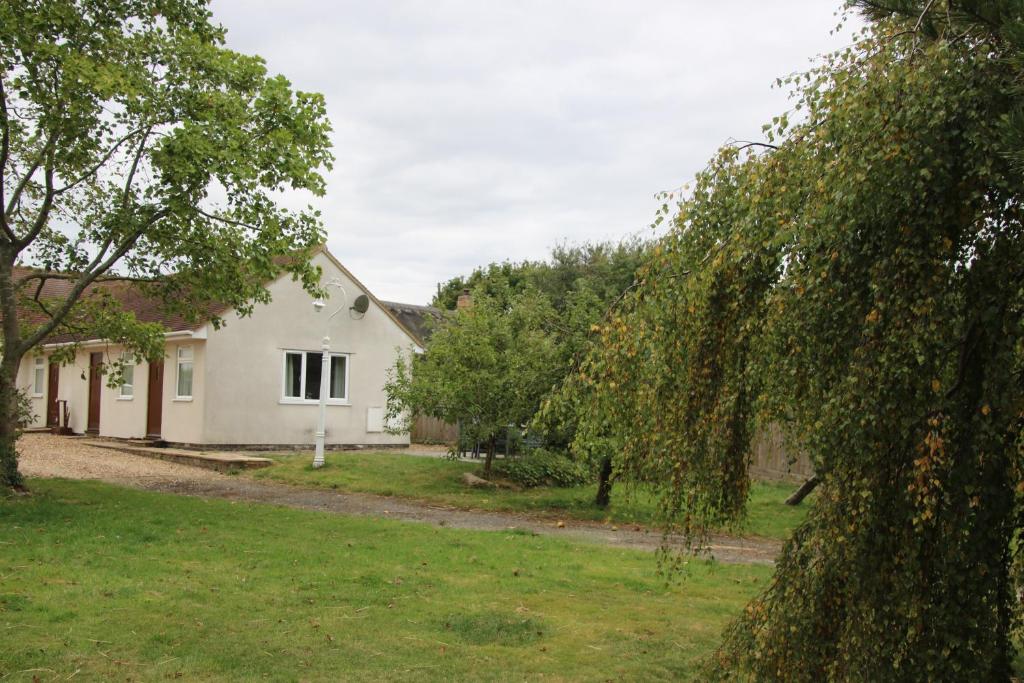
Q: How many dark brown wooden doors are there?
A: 3